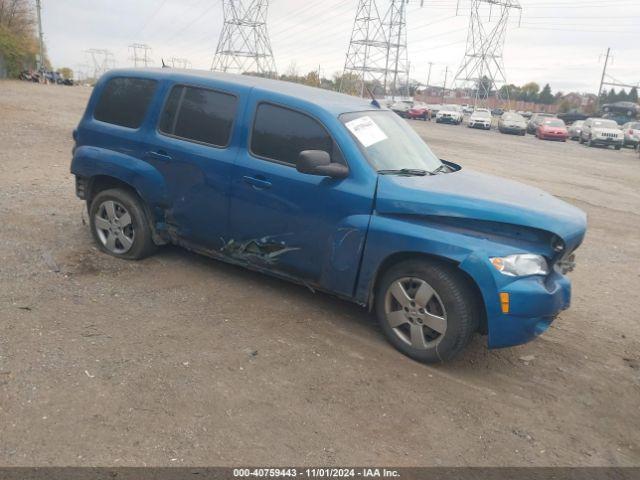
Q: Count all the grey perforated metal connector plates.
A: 0